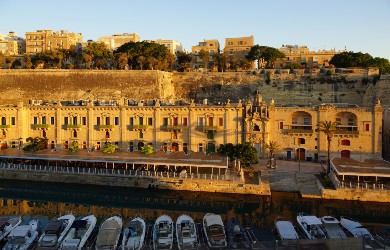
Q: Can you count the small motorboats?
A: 14